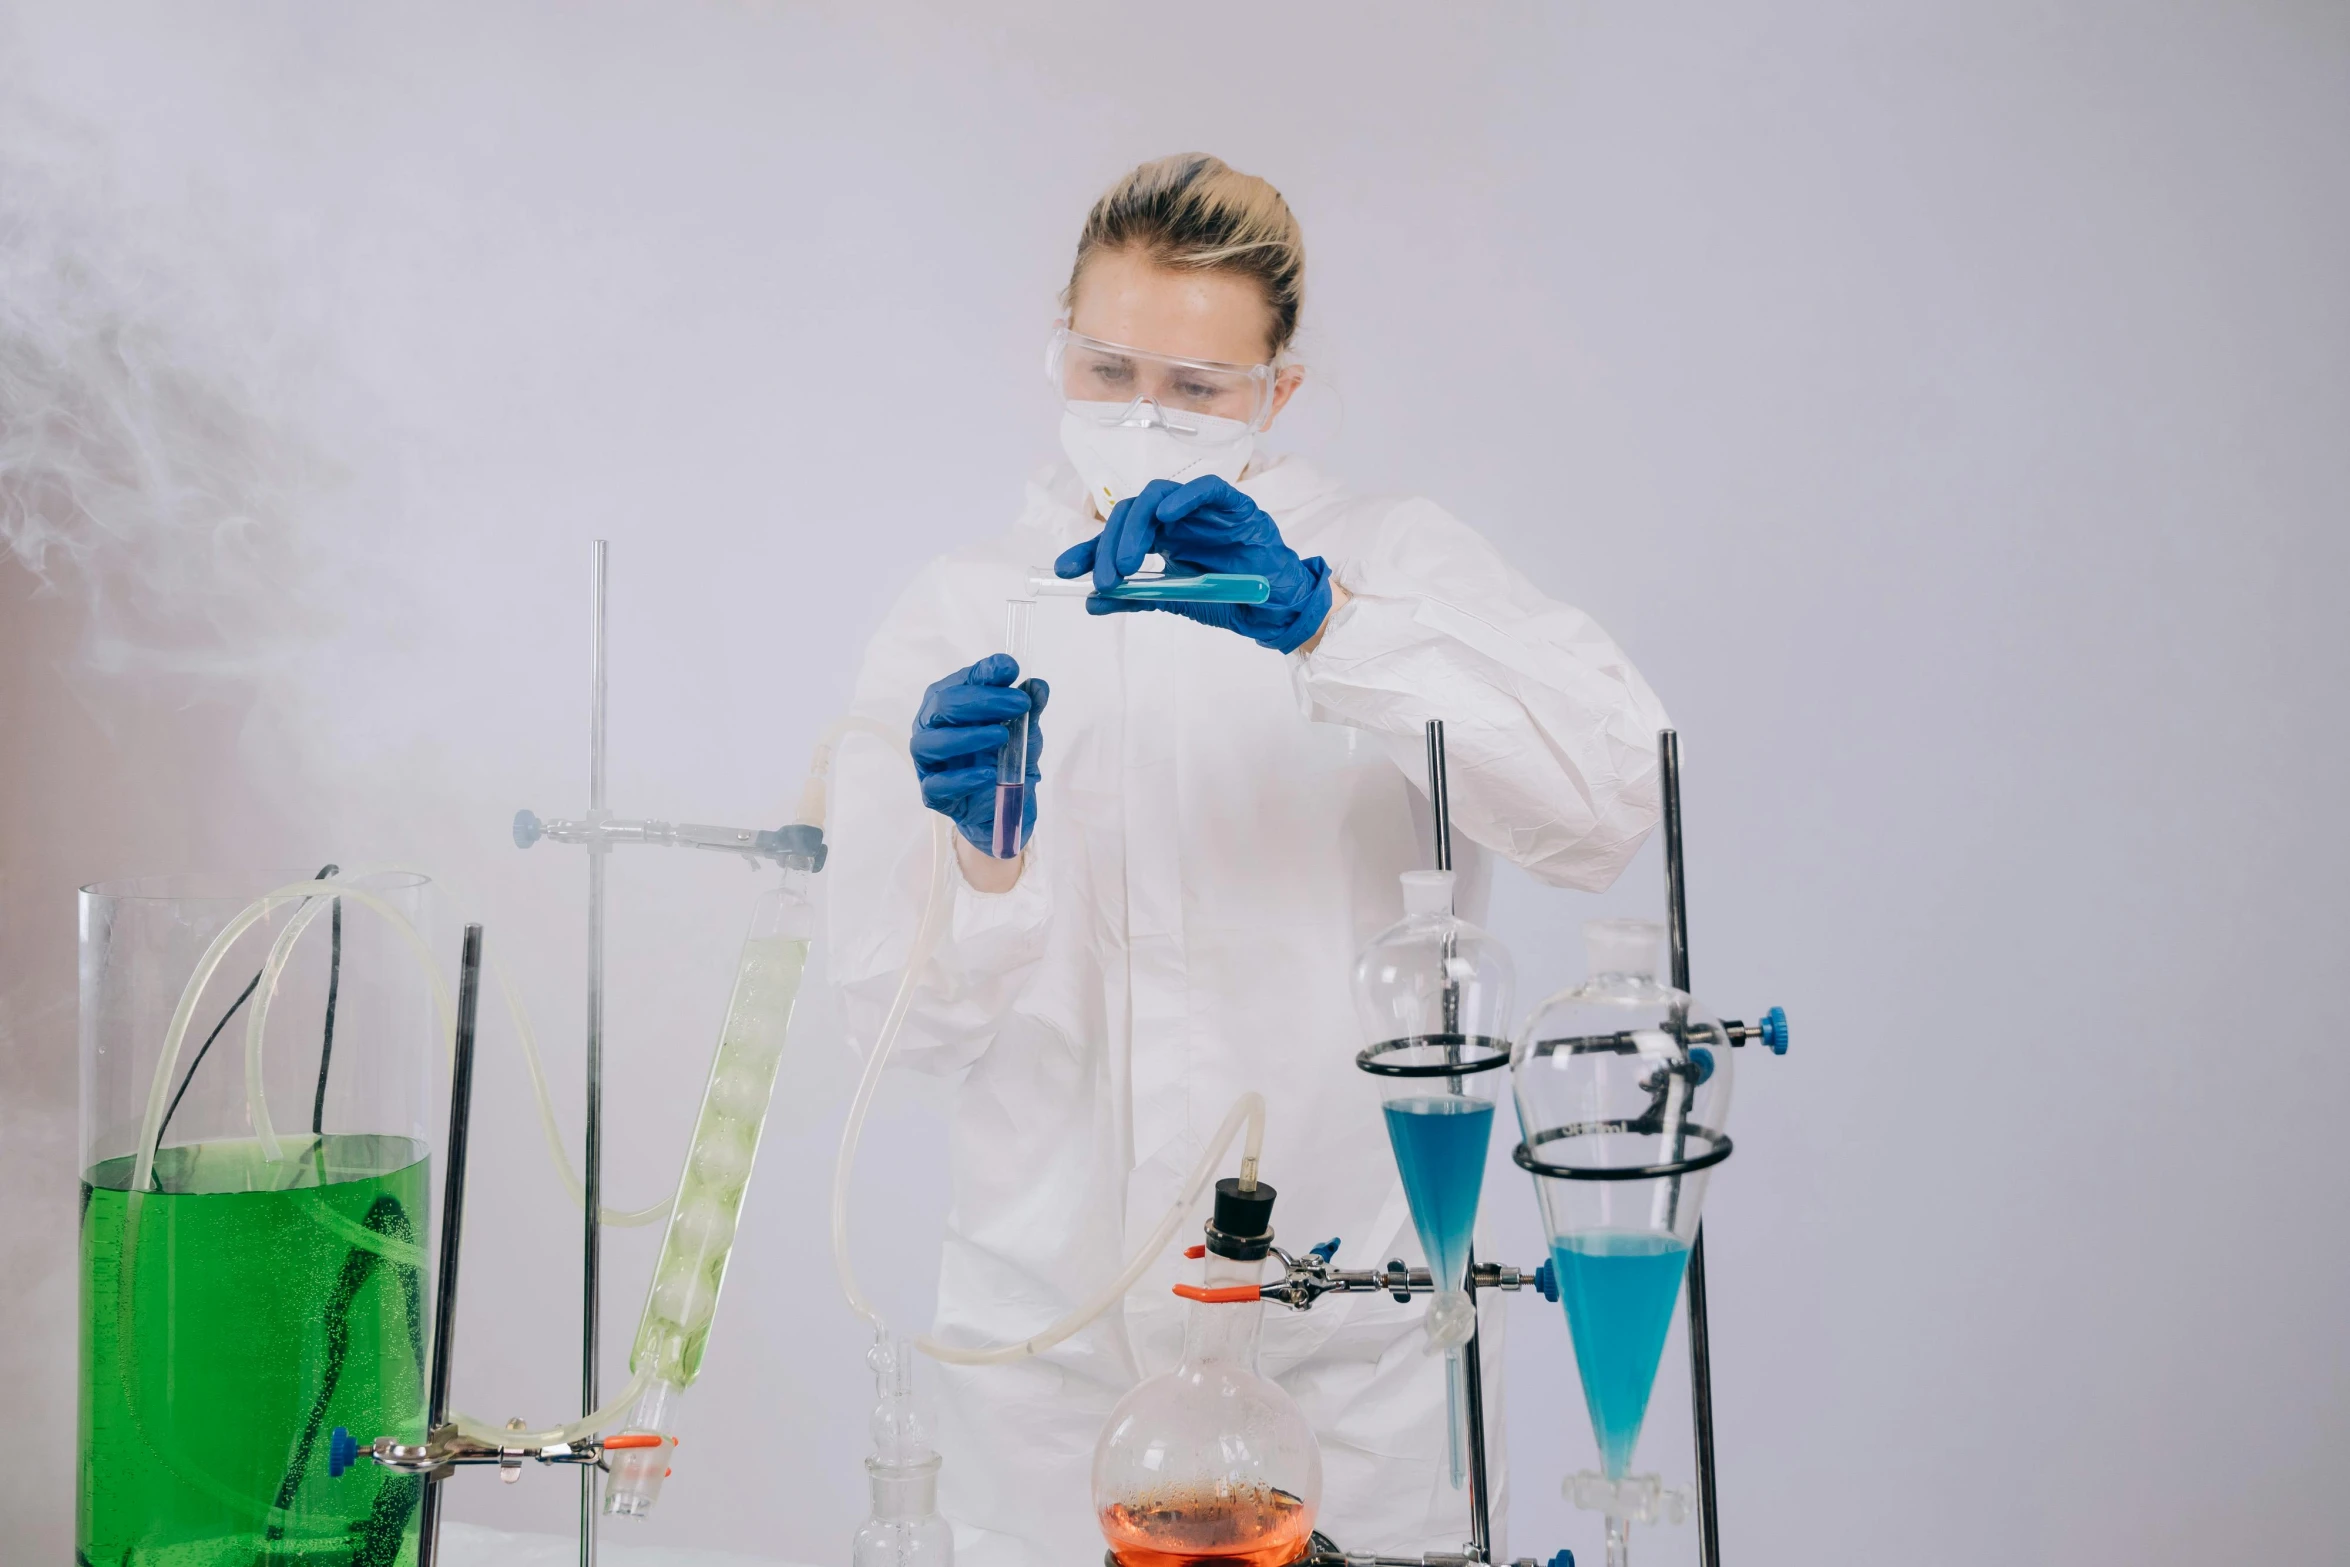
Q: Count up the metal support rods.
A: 4